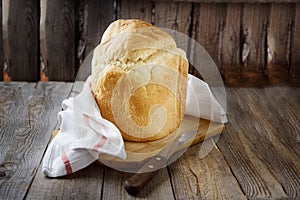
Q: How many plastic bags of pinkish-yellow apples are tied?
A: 0